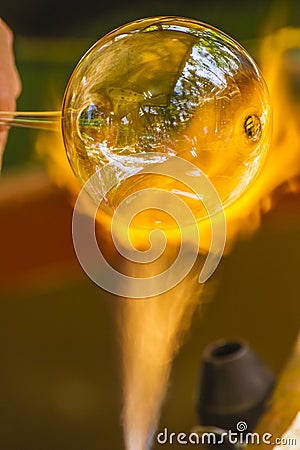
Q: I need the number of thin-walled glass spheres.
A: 1